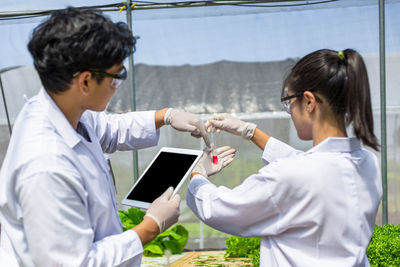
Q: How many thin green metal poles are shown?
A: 2